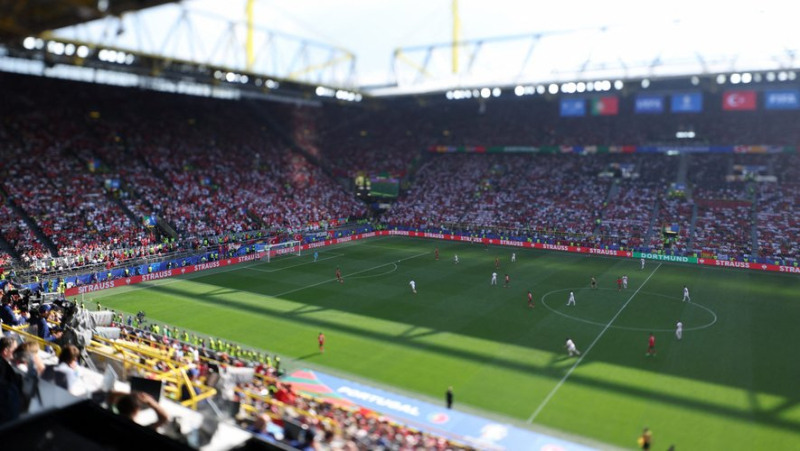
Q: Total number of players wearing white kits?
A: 10